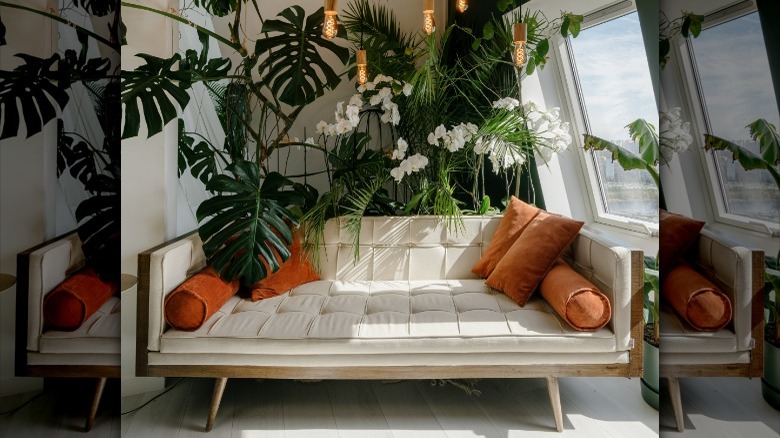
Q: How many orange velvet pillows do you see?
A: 5